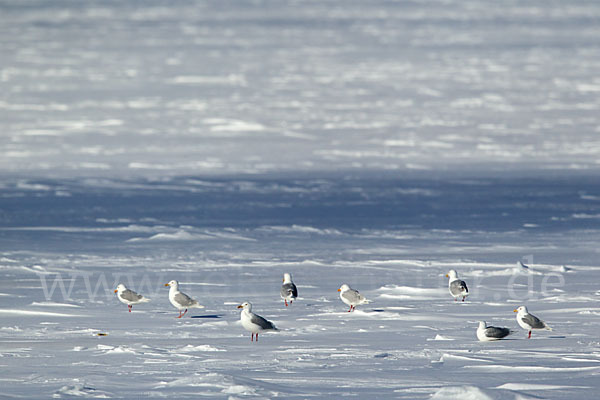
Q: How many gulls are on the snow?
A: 8